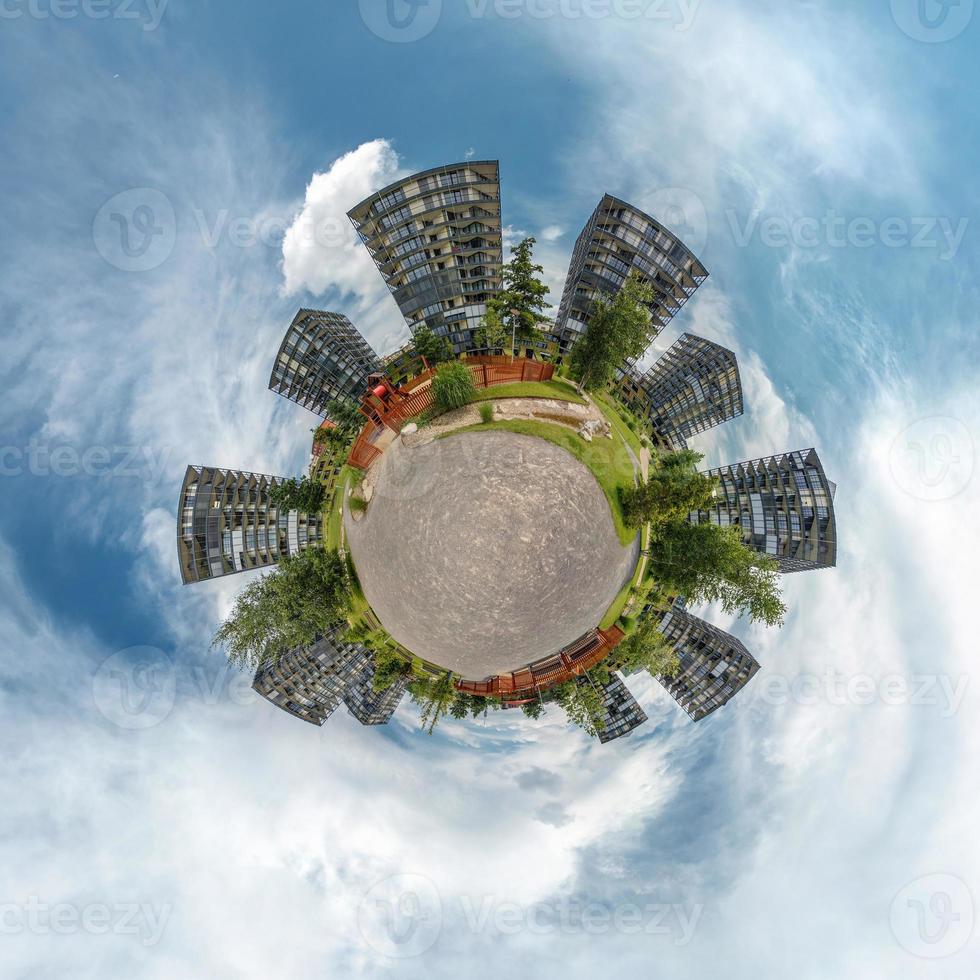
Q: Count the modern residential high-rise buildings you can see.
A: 10